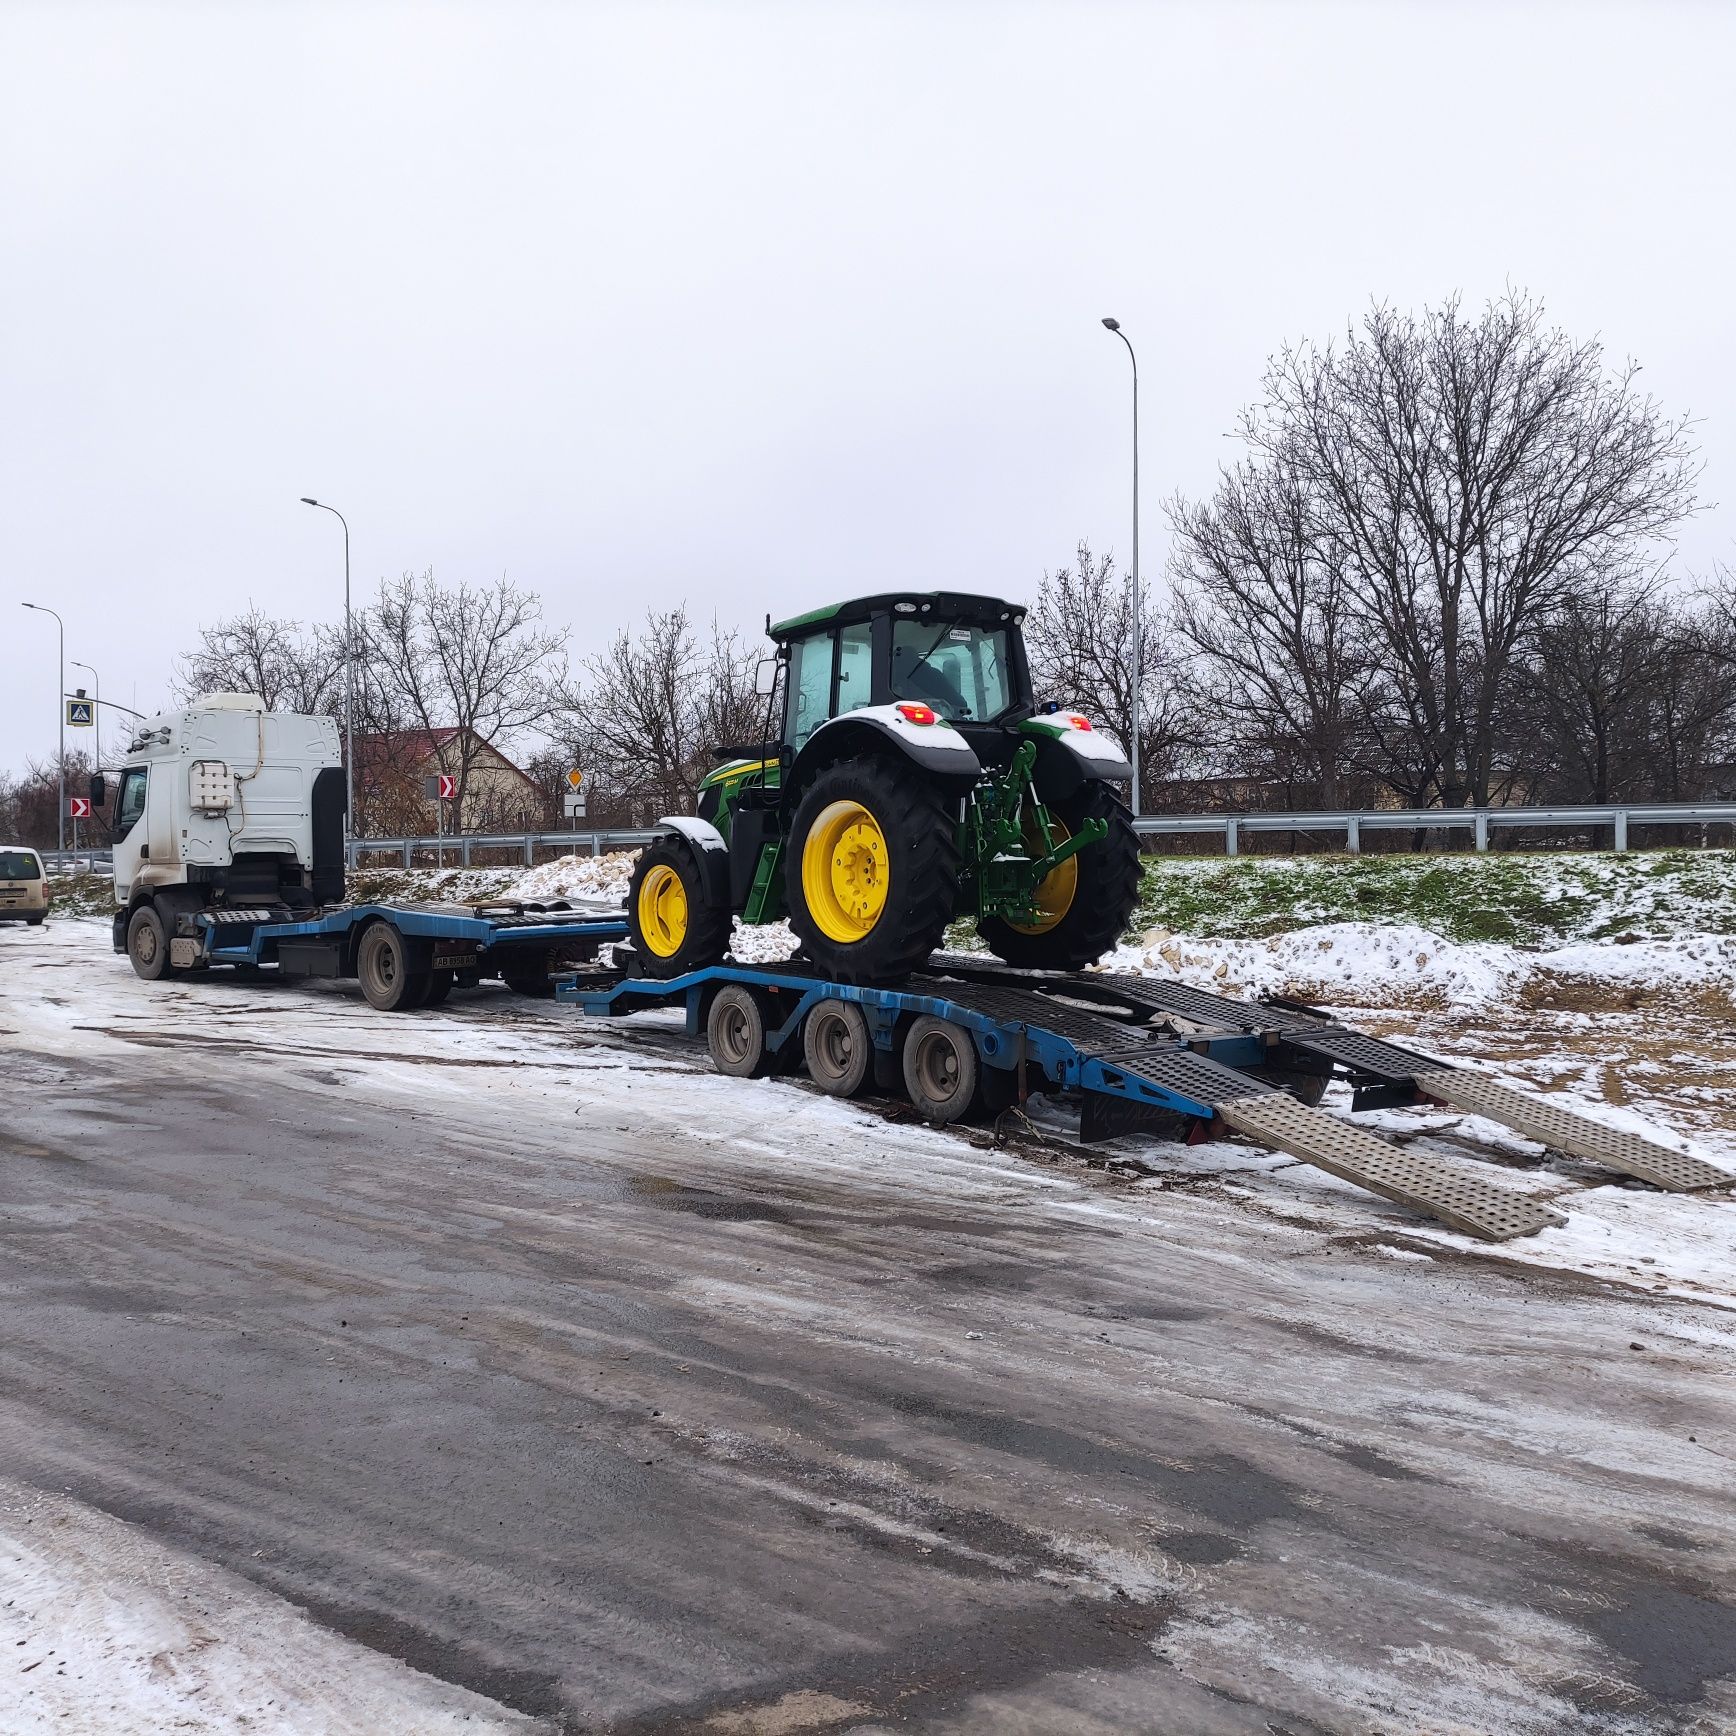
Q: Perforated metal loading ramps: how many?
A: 2